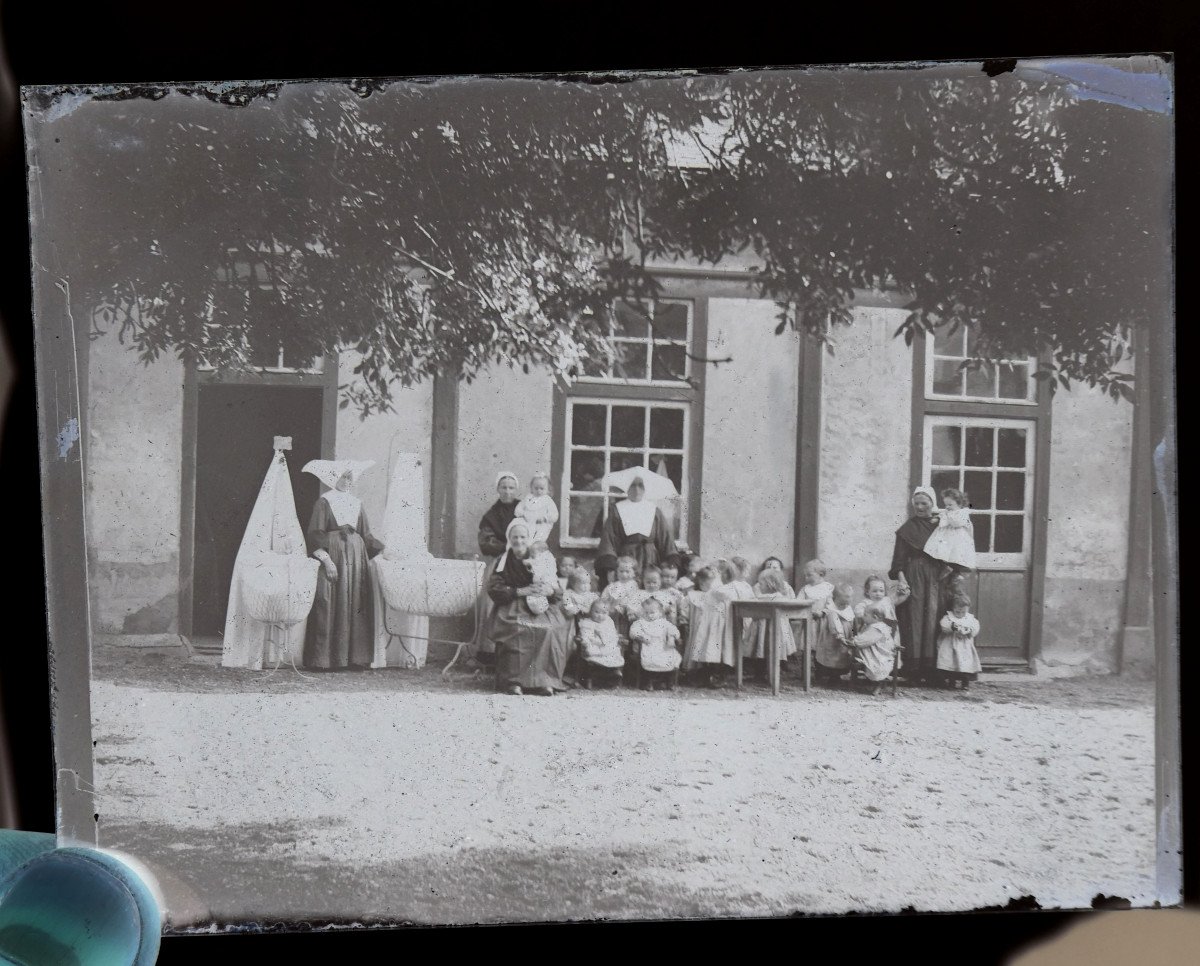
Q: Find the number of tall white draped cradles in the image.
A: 2